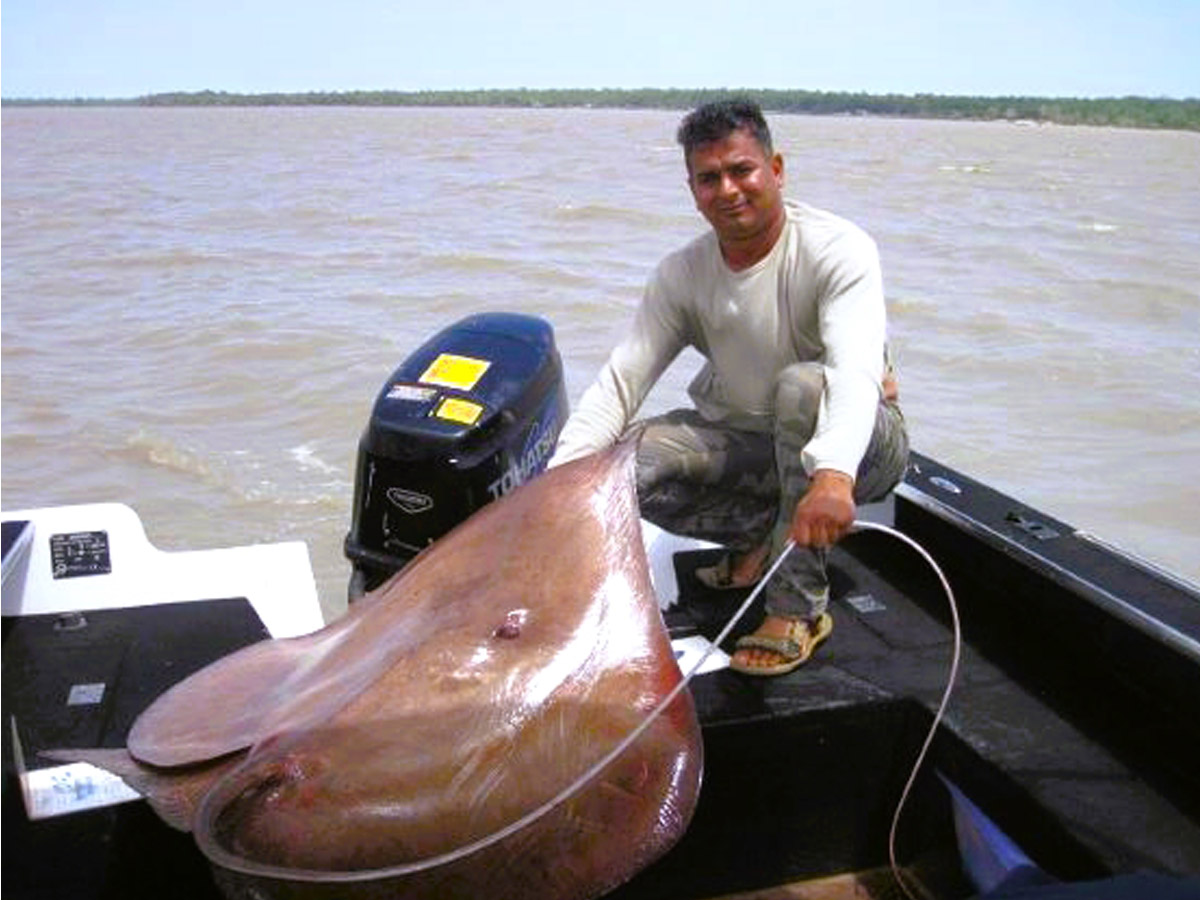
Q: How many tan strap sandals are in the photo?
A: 2